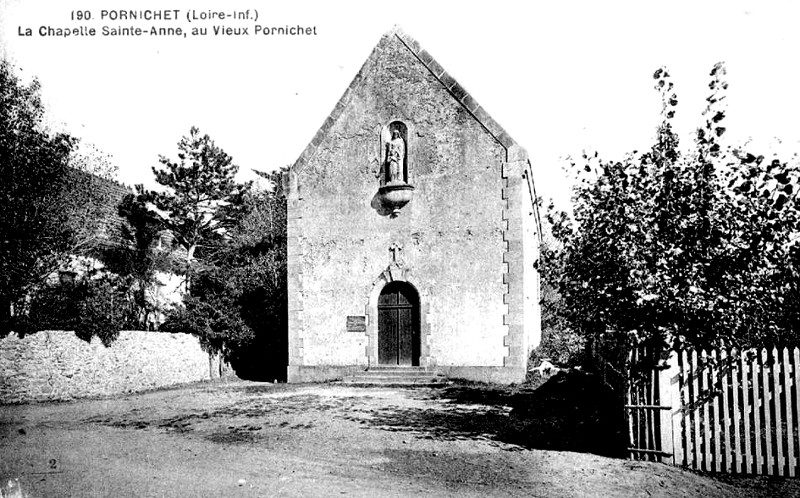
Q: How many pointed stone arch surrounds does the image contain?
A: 1